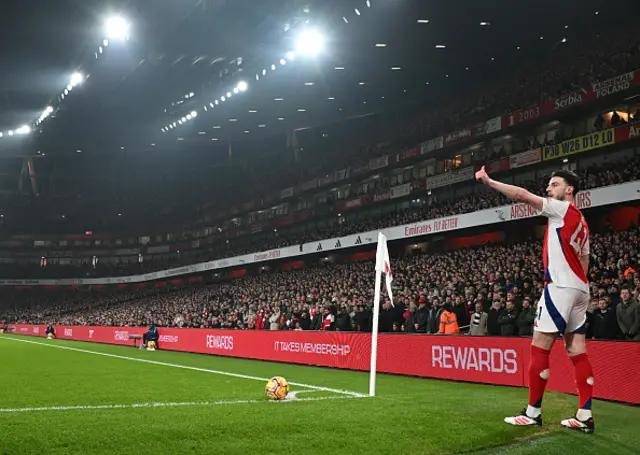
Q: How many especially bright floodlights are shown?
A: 2